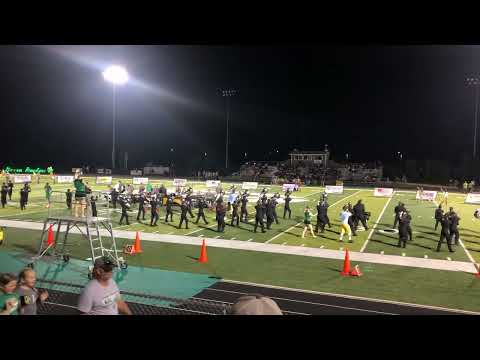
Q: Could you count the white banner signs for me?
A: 12